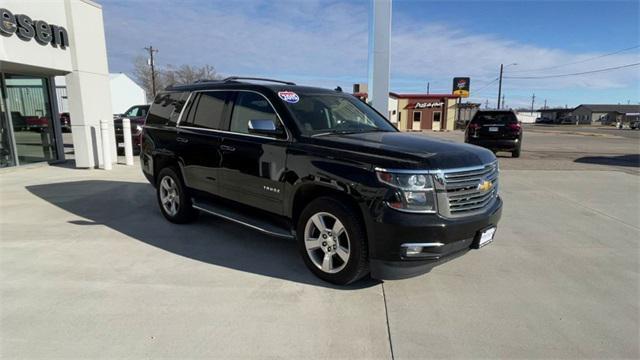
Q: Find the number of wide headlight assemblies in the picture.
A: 1